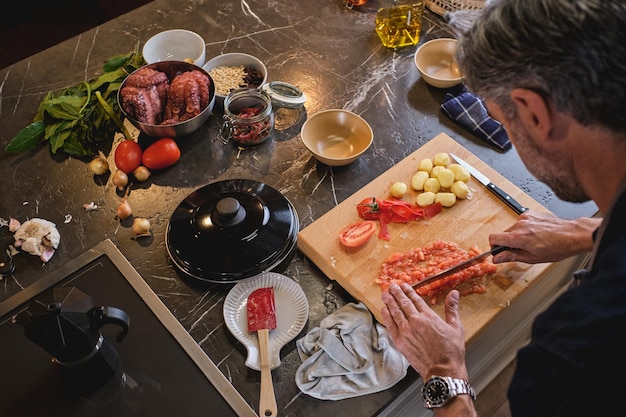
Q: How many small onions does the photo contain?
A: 5